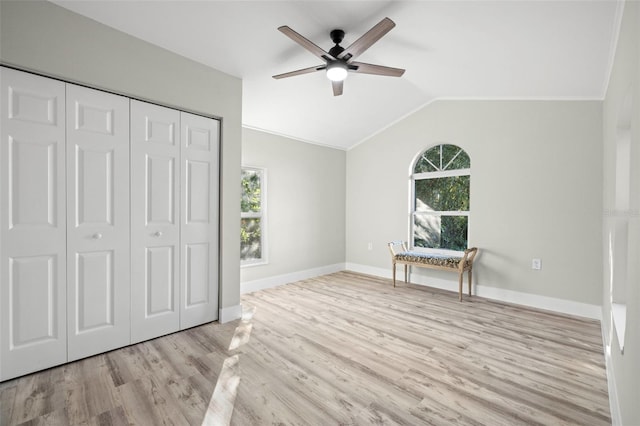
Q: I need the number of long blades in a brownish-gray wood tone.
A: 5